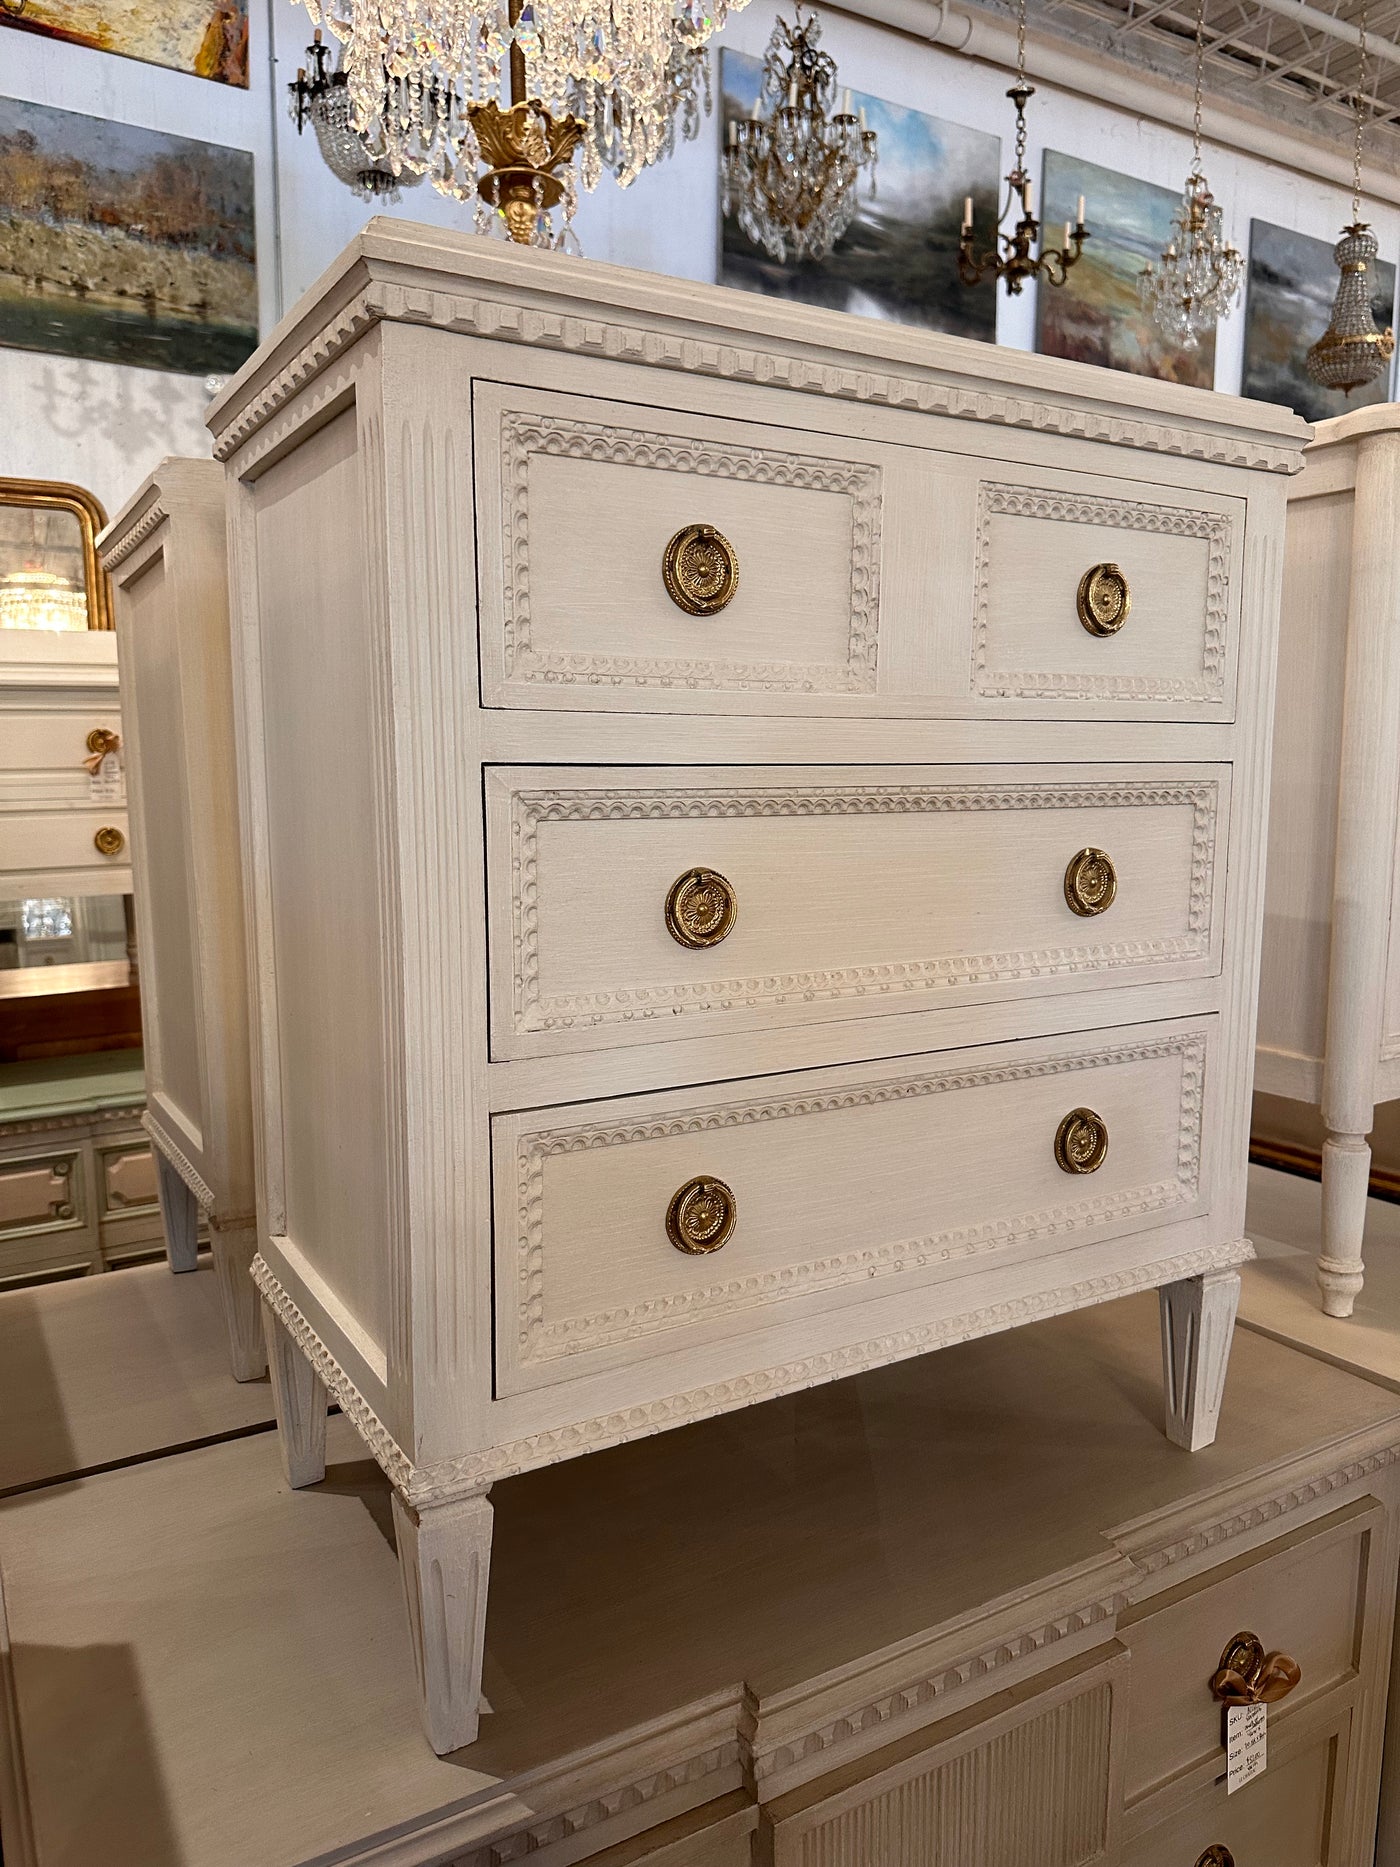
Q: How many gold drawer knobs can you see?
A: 10